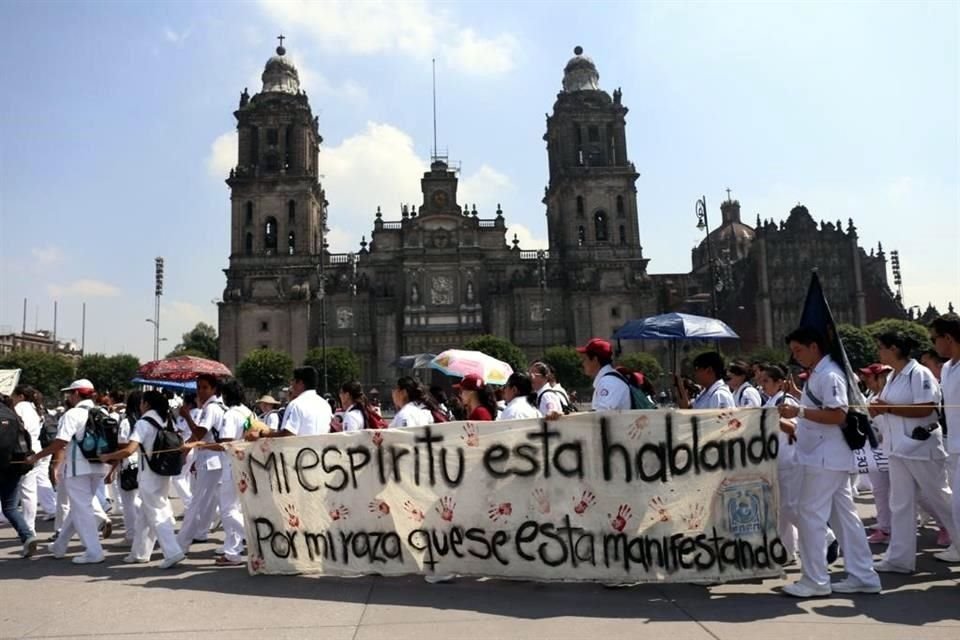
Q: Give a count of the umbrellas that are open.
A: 5